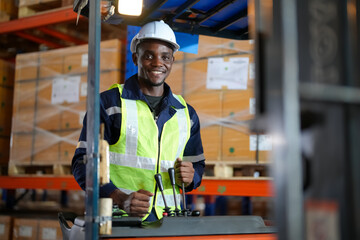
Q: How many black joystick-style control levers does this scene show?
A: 3